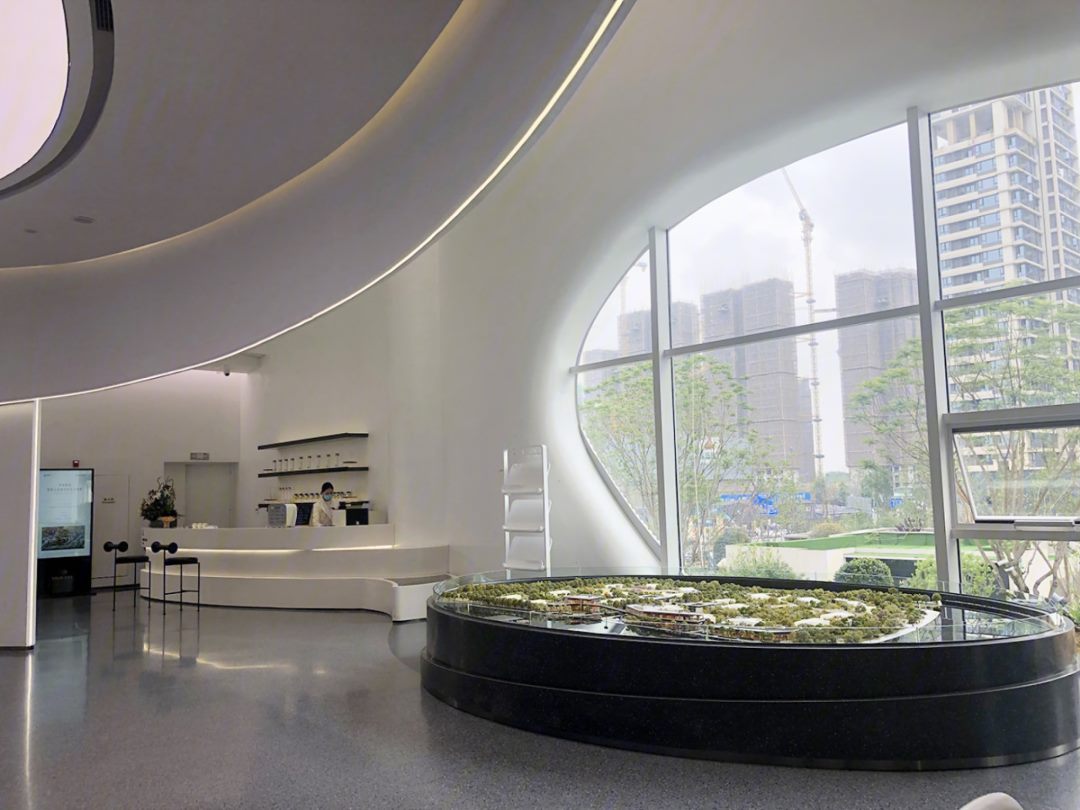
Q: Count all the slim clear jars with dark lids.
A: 9